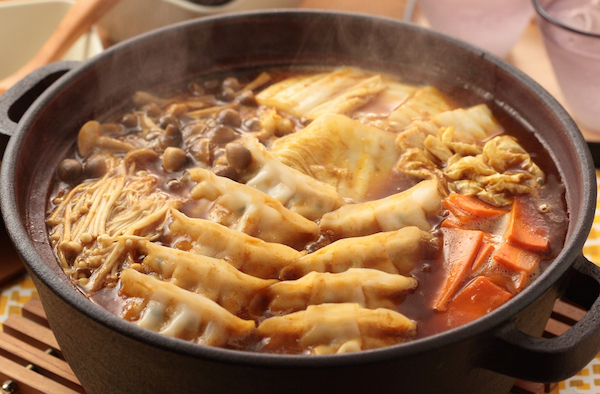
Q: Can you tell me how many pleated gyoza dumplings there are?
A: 9